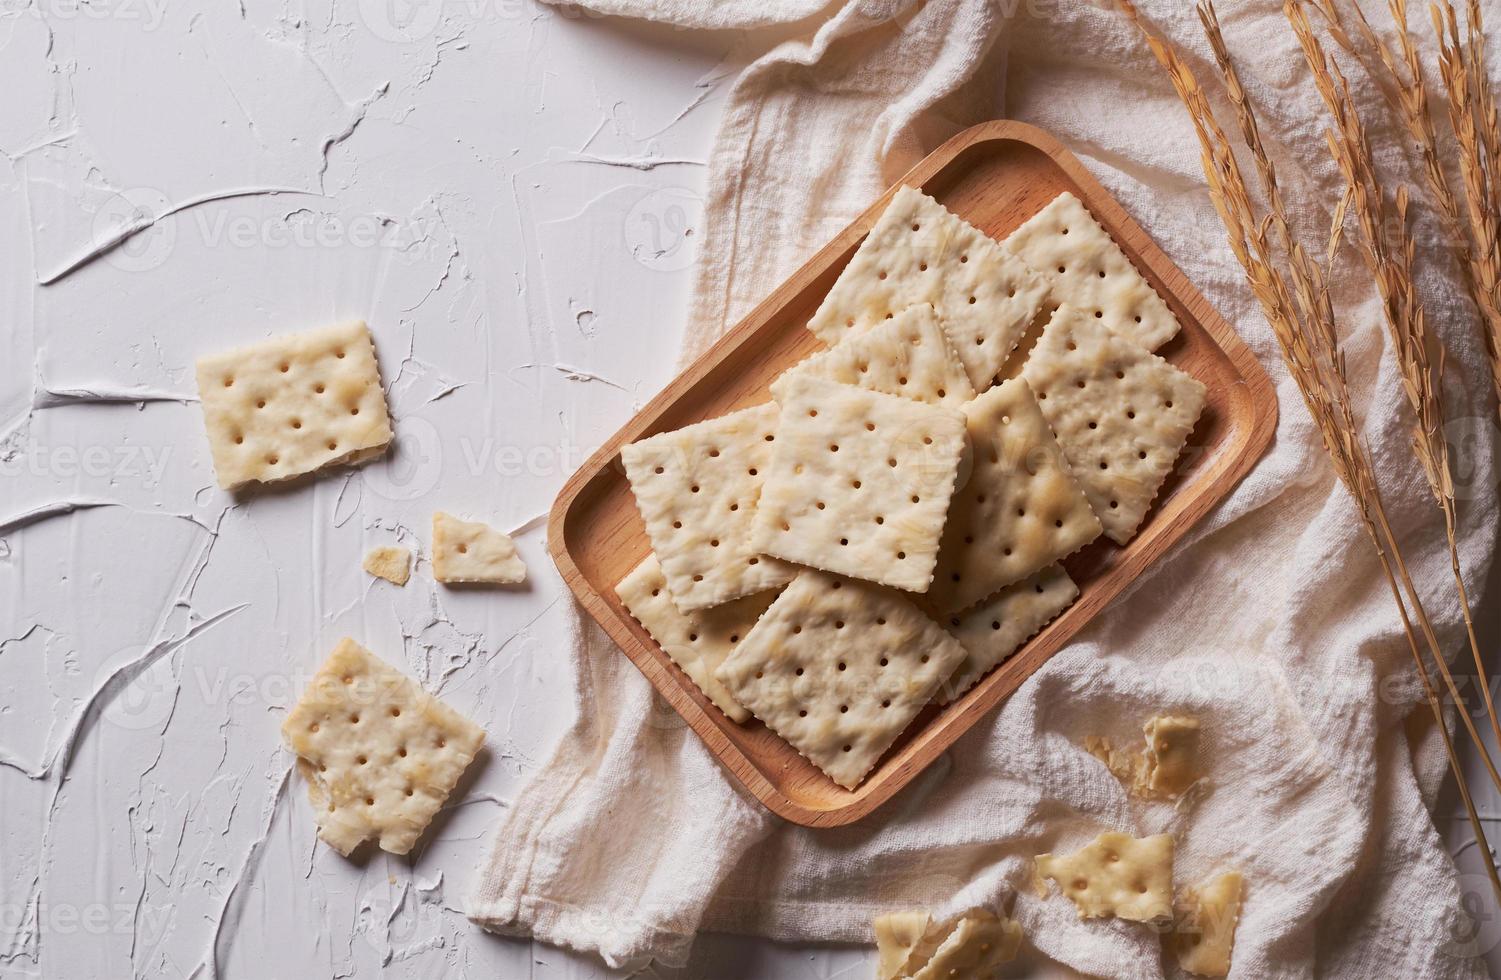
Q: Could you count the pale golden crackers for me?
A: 12